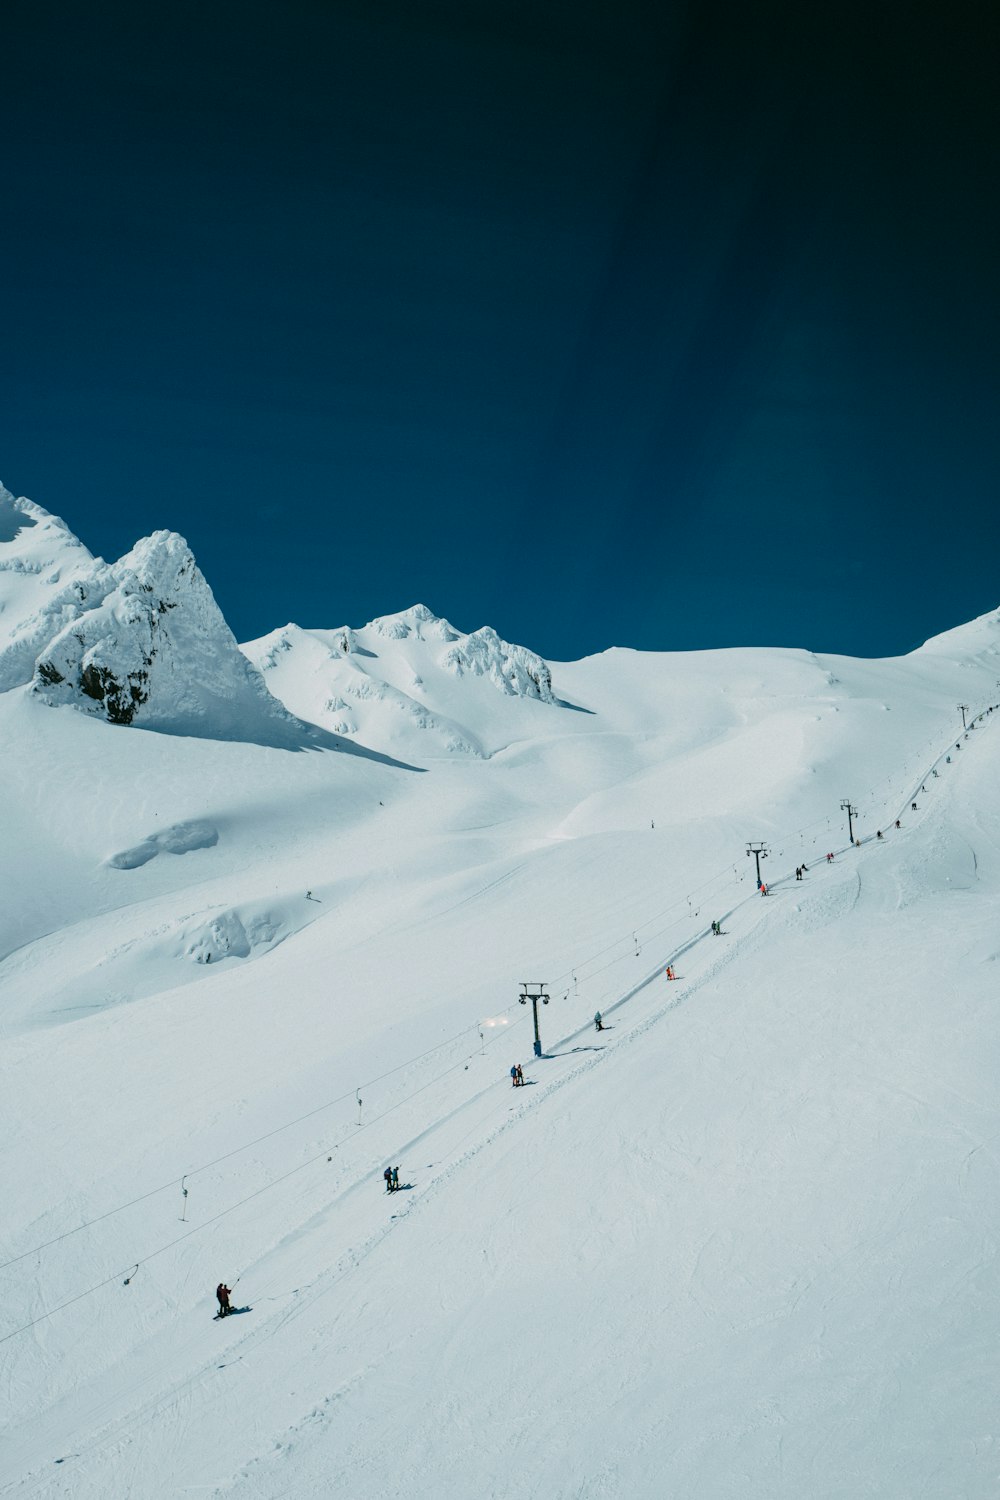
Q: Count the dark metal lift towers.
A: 4